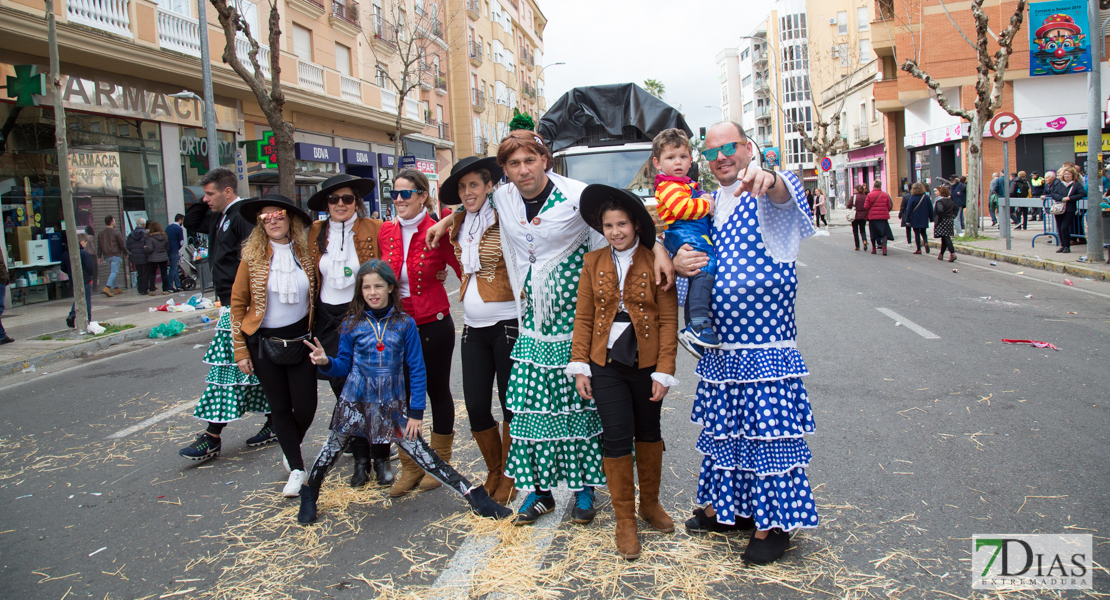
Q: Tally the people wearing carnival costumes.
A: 10